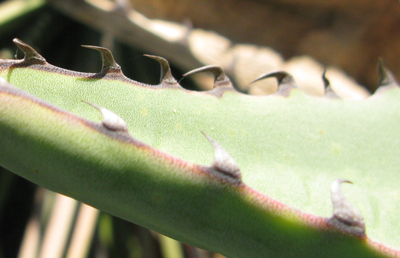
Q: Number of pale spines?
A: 3